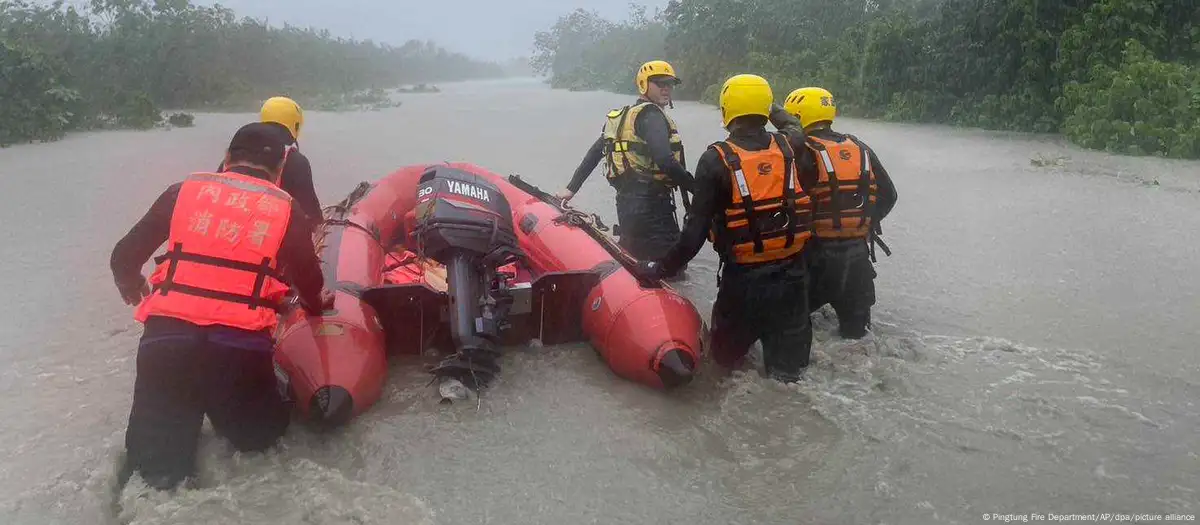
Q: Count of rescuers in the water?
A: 5